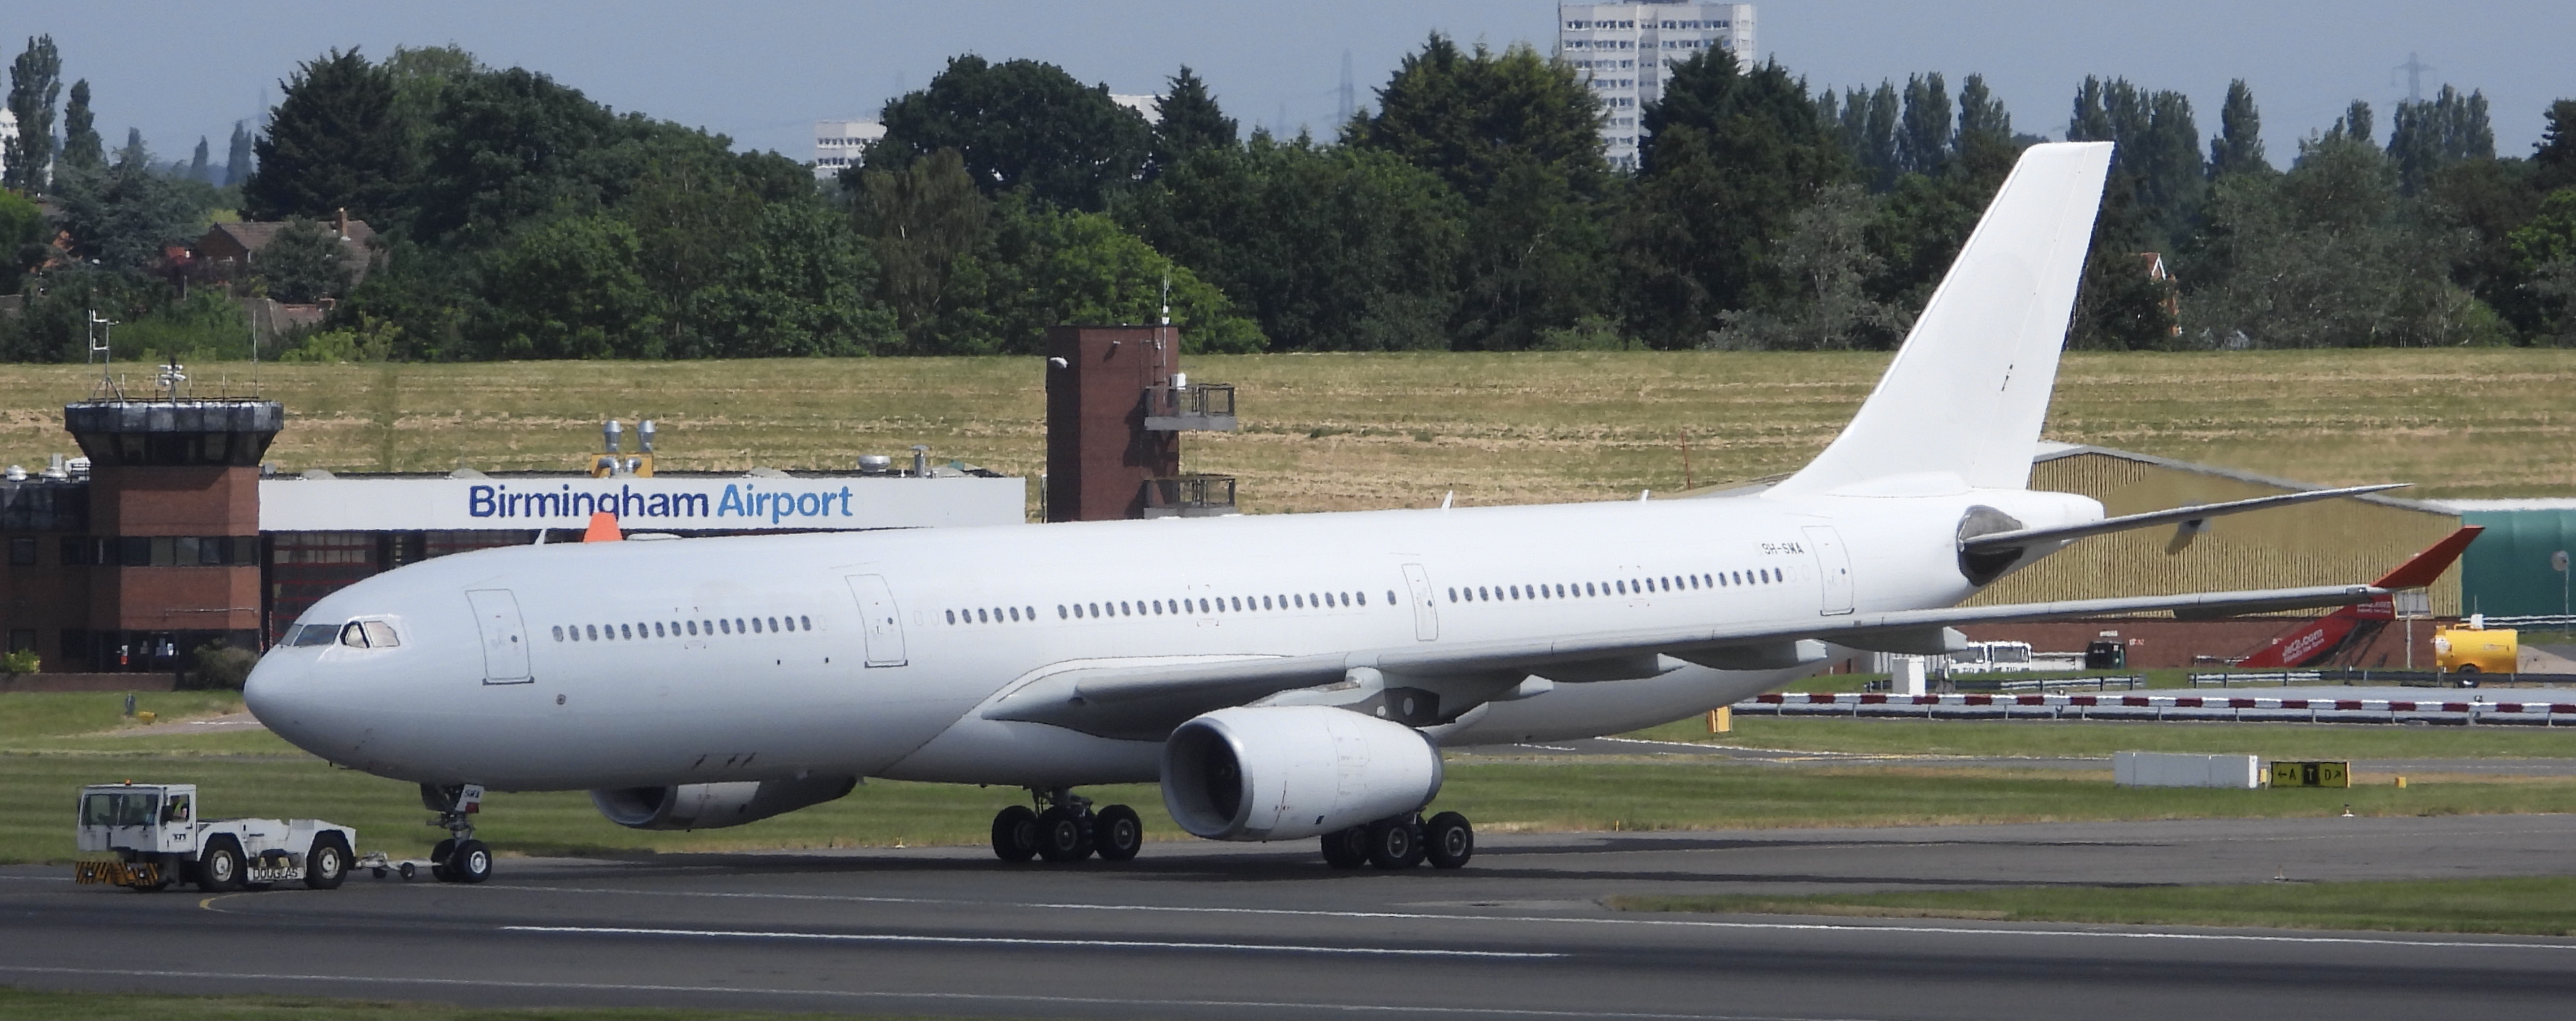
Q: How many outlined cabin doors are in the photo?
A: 4